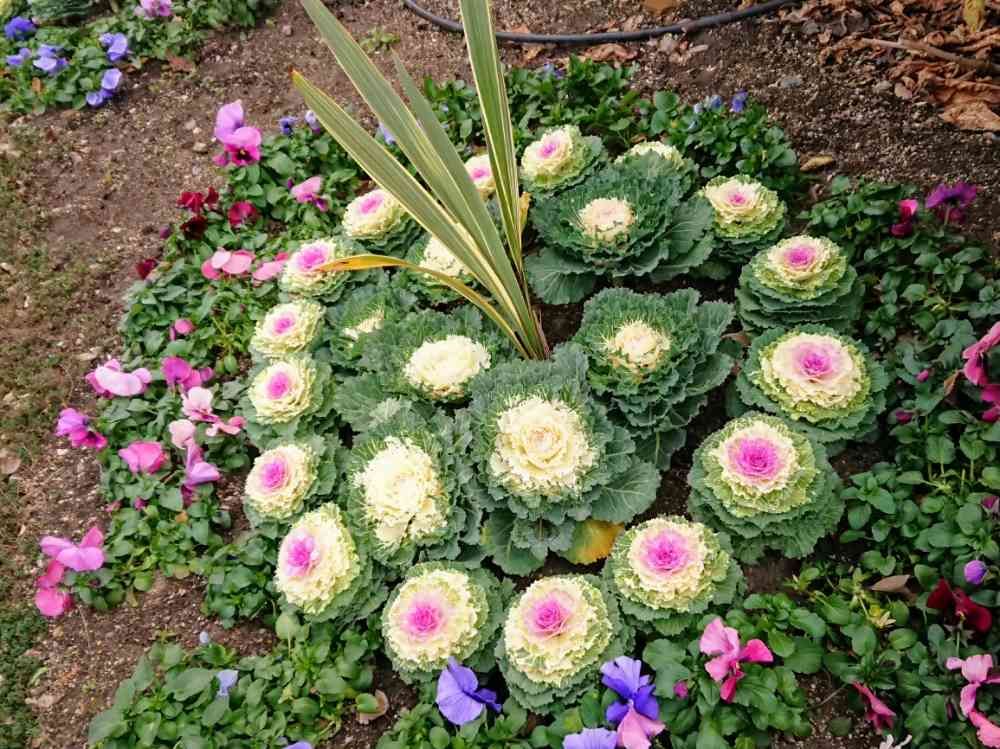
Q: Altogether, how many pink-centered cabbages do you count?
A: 15